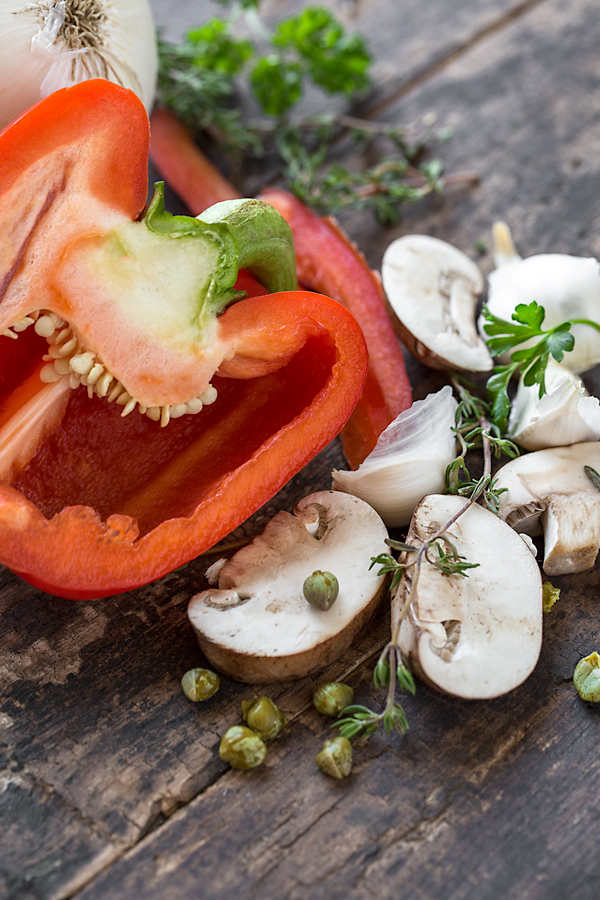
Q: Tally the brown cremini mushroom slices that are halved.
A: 4